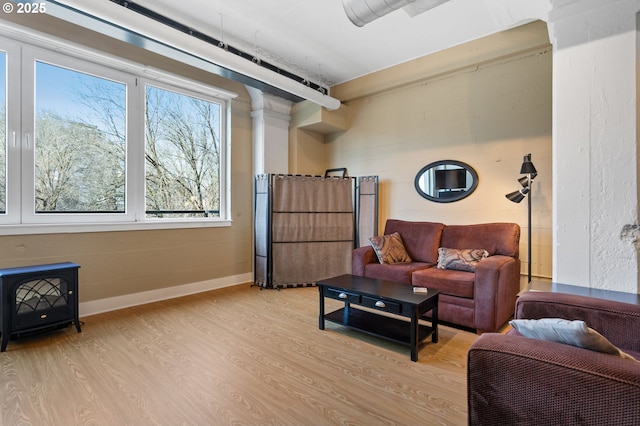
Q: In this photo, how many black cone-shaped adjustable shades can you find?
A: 3